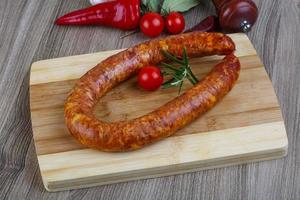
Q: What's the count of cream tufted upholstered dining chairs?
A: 0